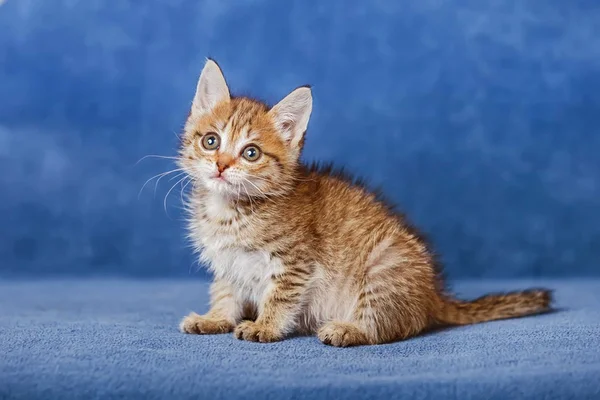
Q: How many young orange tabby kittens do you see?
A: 1